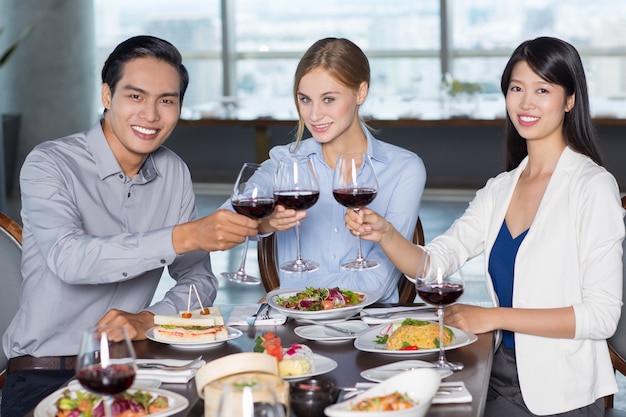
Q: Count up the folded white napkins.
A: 4